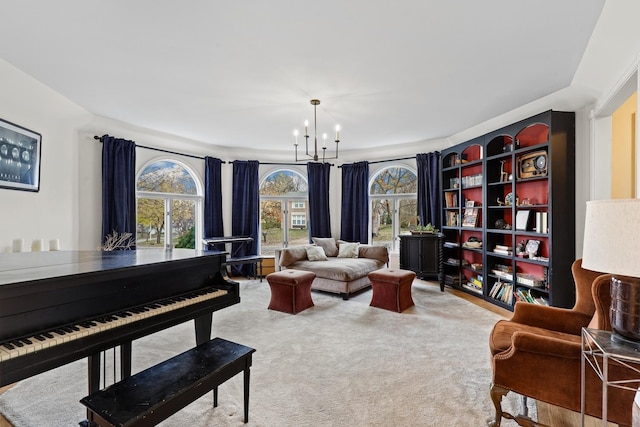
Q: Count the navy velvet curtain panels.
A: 6